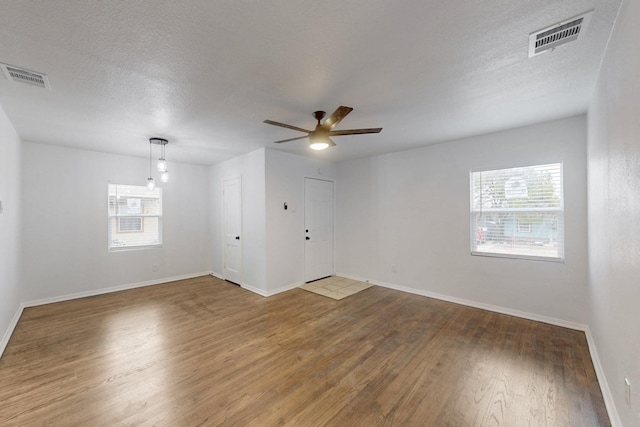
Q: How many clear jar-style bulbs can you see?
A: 3